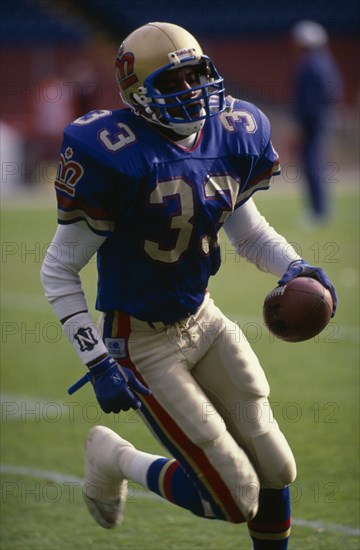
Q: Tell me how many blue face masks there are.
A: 1